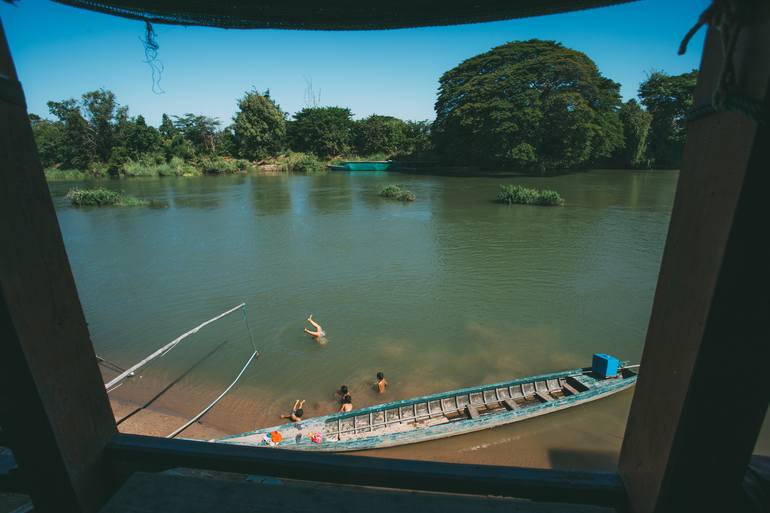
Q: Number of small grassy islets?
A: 3